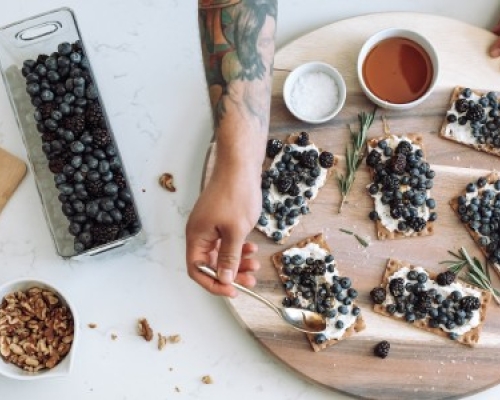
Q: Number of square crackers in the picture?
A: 6